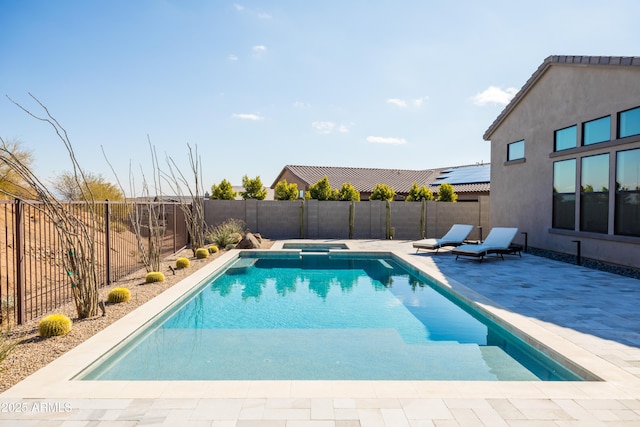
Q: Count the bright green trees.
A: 8